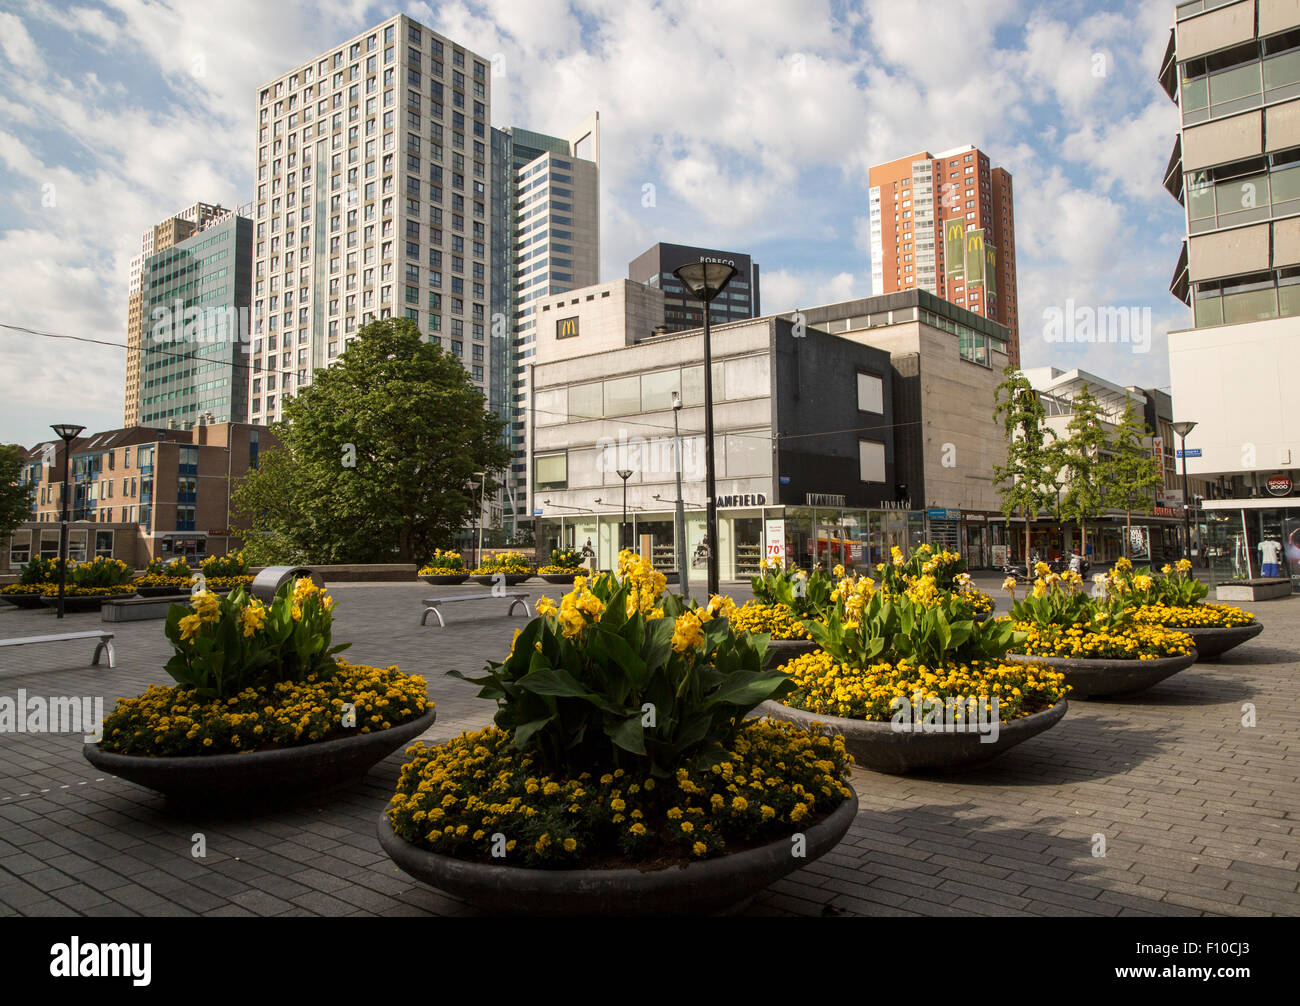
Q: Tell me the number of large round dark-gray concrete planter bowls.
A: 14